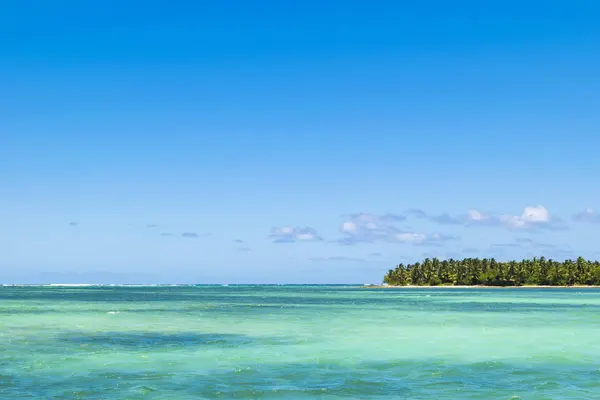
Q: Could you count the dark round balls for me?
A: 0